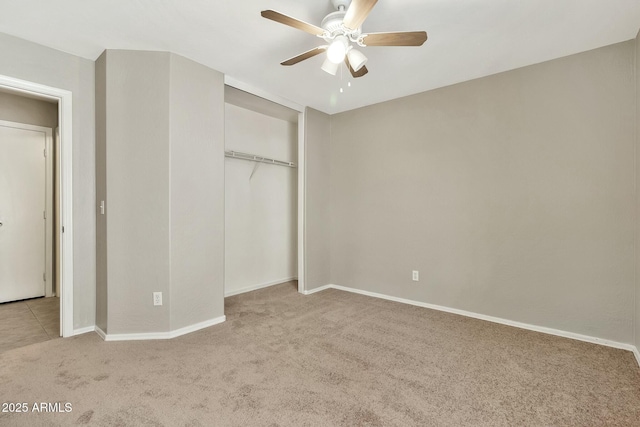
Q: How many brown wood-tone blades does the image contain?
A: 5